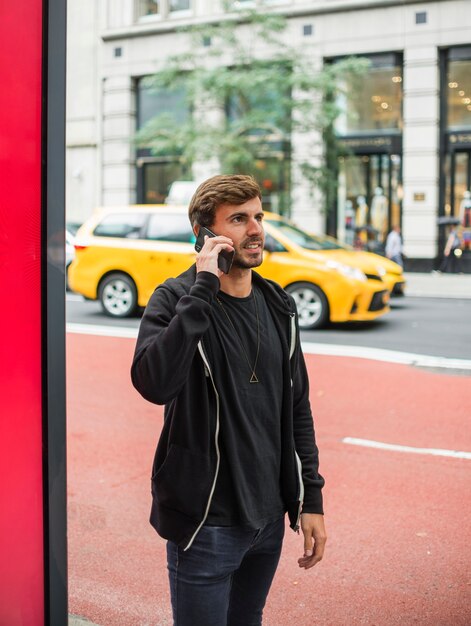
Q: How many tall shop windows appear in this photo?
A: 4